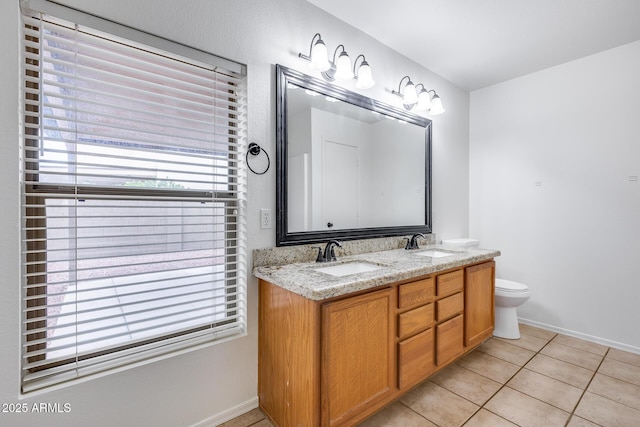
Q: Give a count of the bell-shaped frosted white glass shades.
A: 6